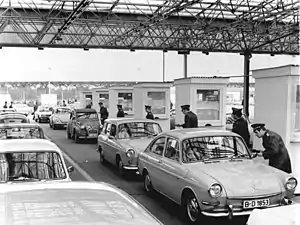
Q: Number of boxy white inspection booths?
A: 6